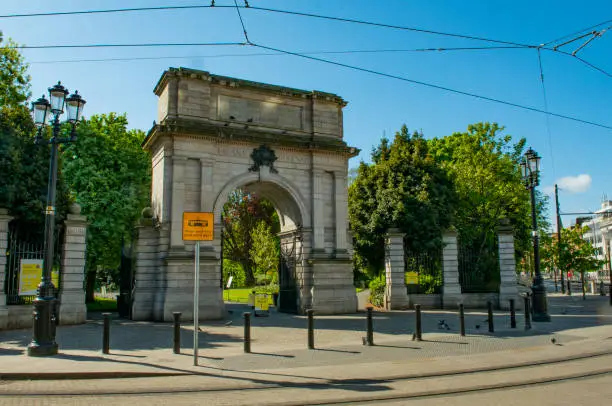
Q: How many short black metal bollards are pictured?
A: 10